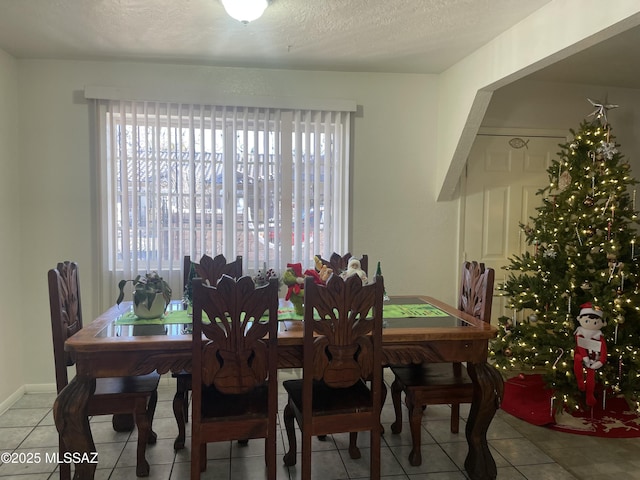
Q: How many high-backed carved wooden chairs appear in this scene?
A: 6